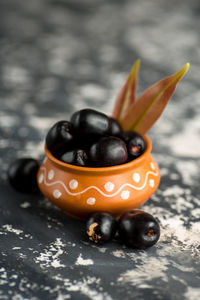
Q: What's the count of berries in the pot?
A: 6